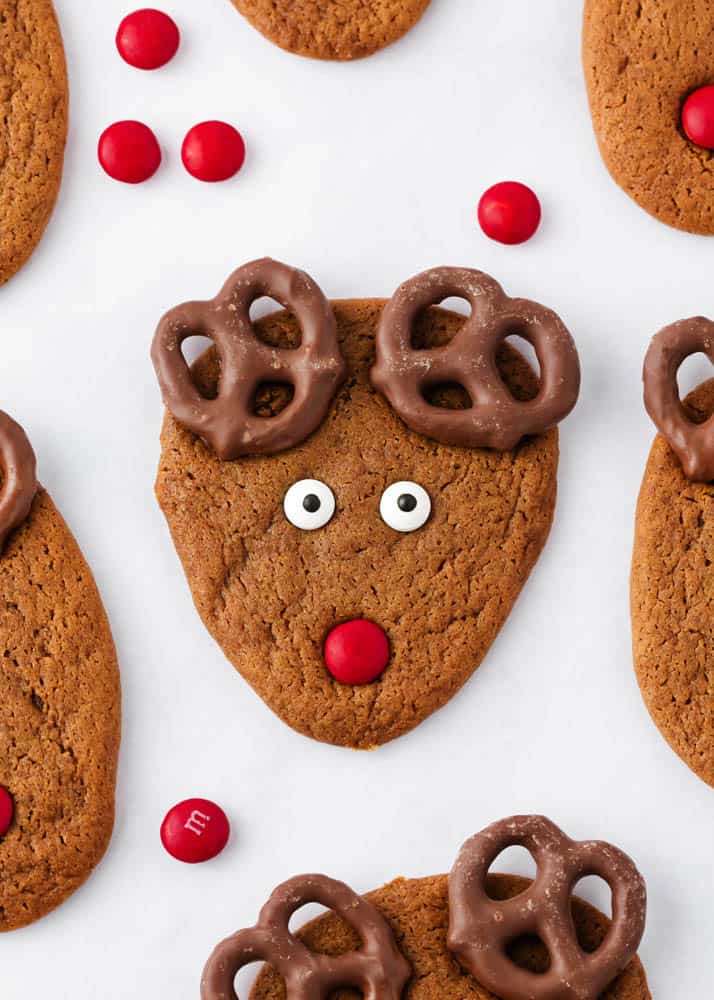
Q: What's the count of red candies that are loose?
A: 5